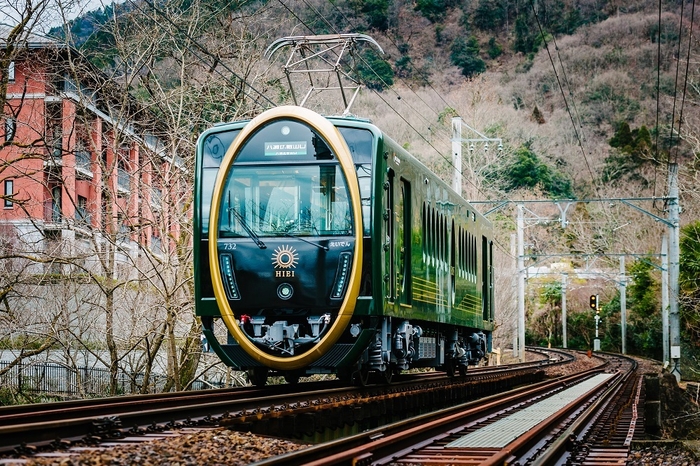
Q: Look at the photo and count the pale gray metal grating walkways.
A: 1